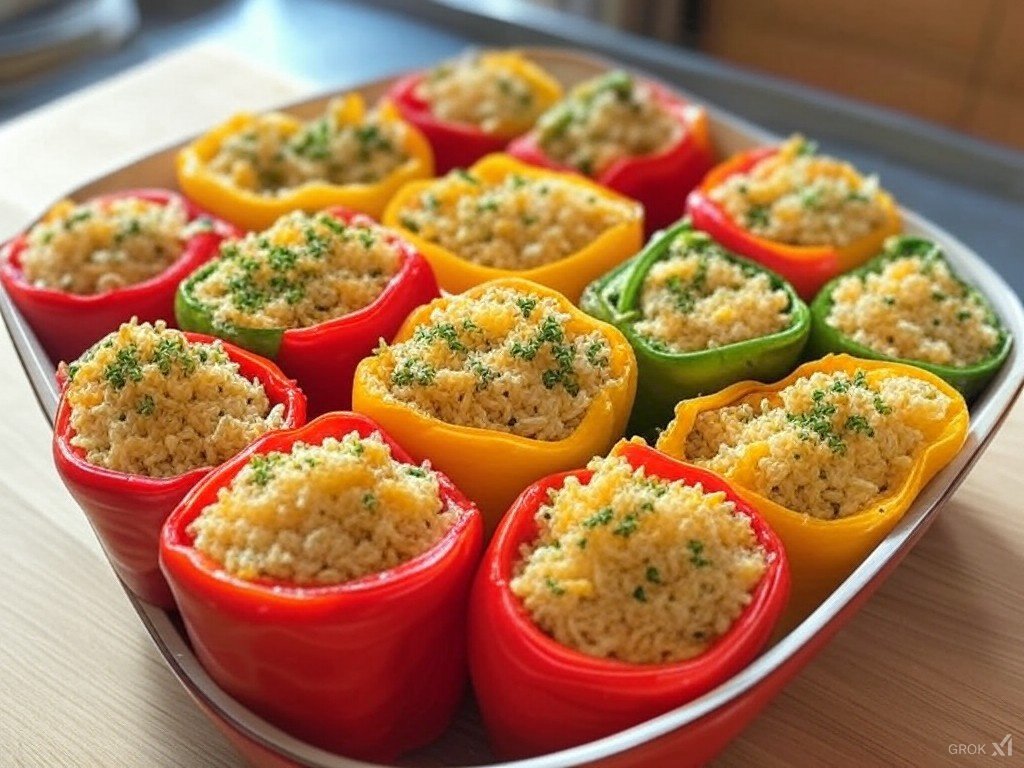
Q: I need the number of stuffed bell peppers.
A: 14